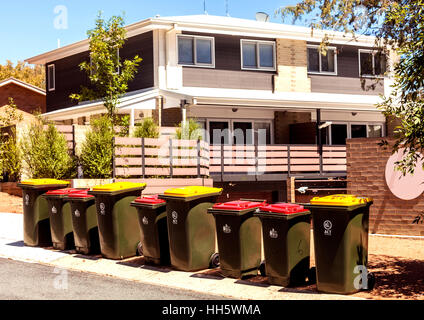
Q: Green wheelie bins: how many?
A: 9